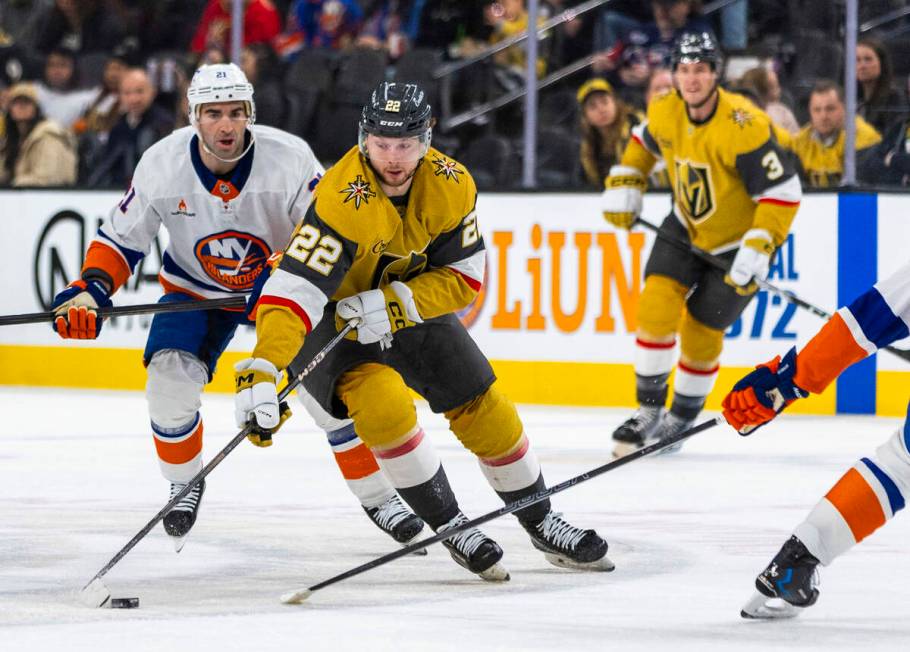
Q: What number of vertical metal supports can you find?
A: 3